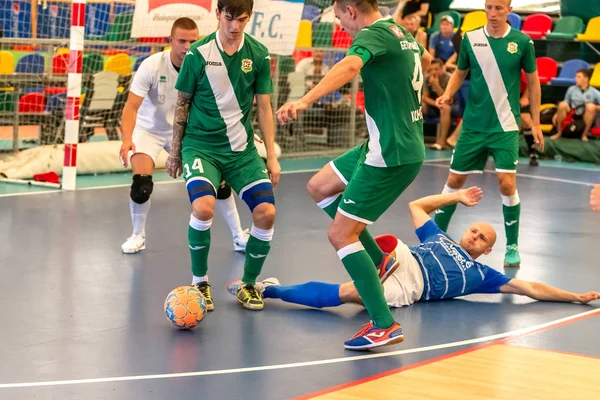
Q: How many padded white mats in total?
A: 1